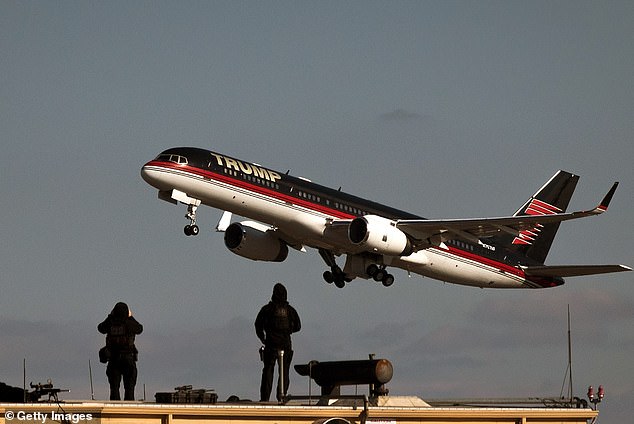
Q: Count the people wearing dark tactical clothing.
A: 2